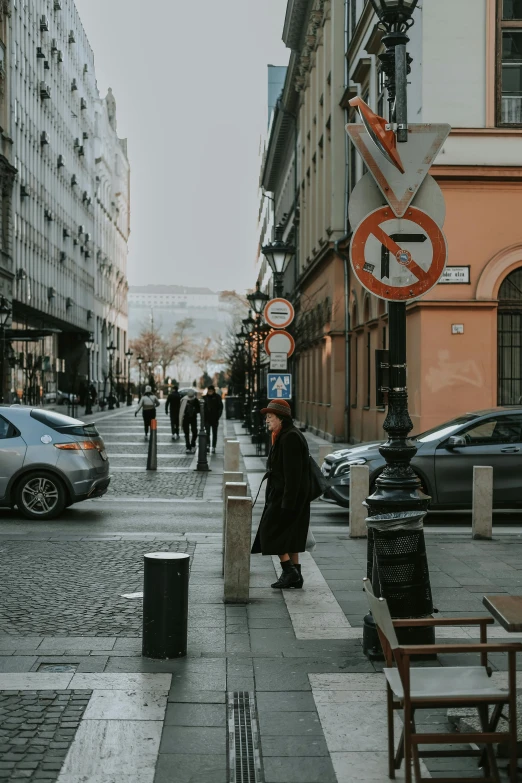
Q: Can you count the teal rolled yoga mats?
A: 0